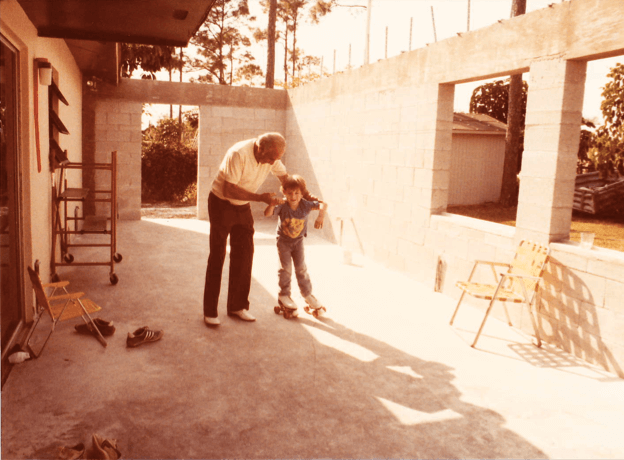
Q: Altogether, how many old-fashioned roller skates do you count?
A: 2